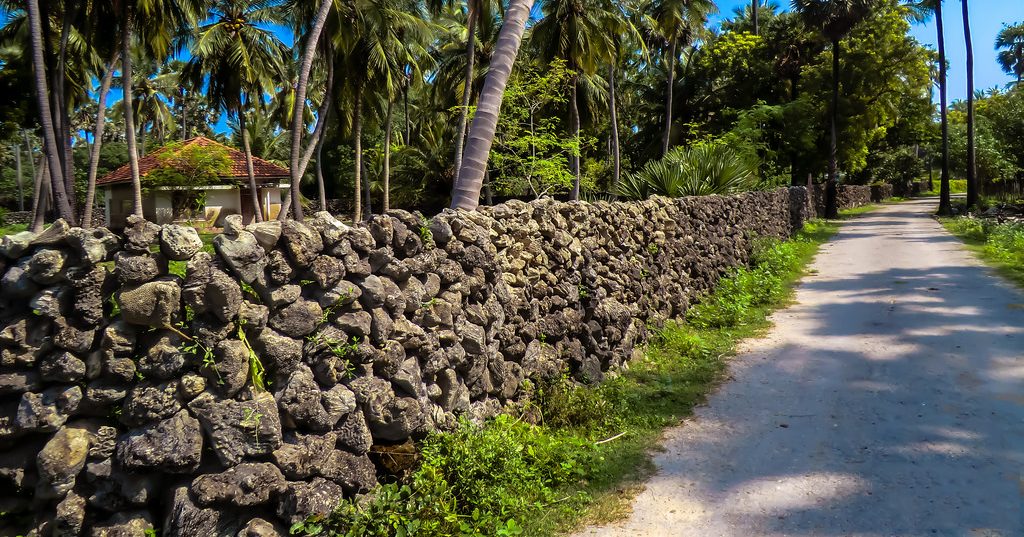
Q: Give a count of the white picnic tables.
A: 0